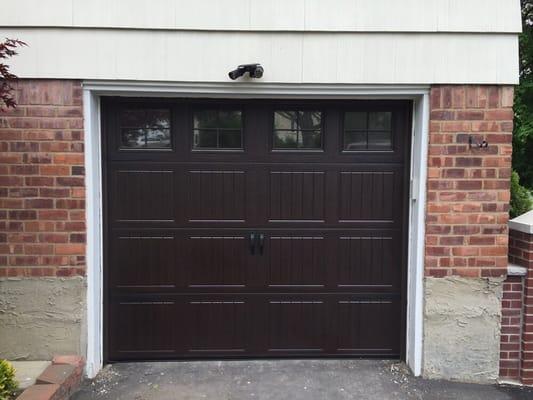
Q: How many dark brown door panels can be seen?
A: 12